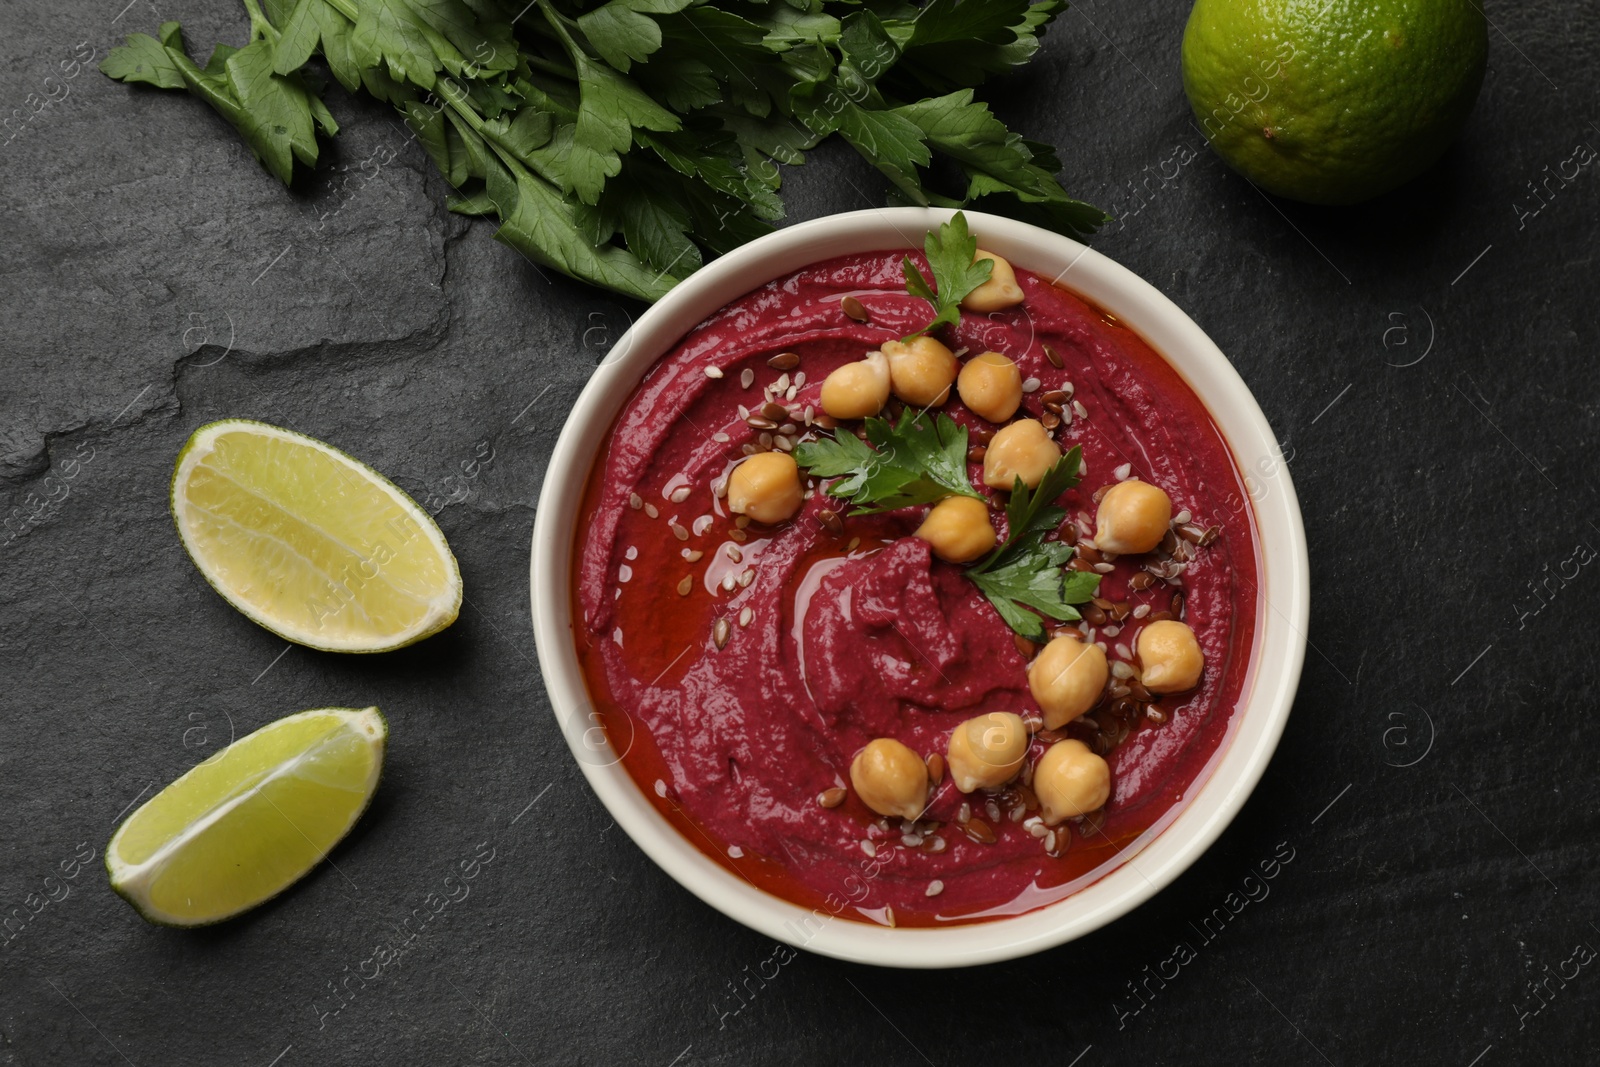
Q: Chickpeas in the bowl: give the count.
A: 13